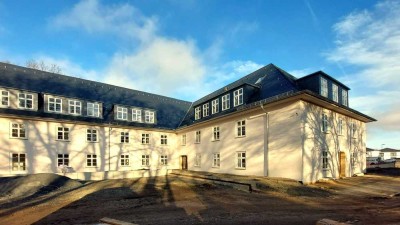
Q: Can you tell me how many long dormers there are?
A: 5